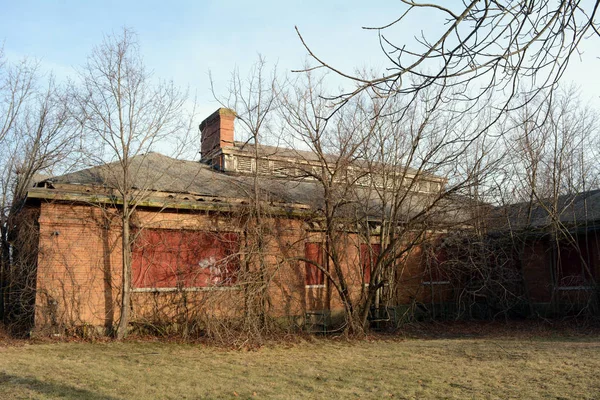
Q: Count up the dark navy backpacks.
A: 0